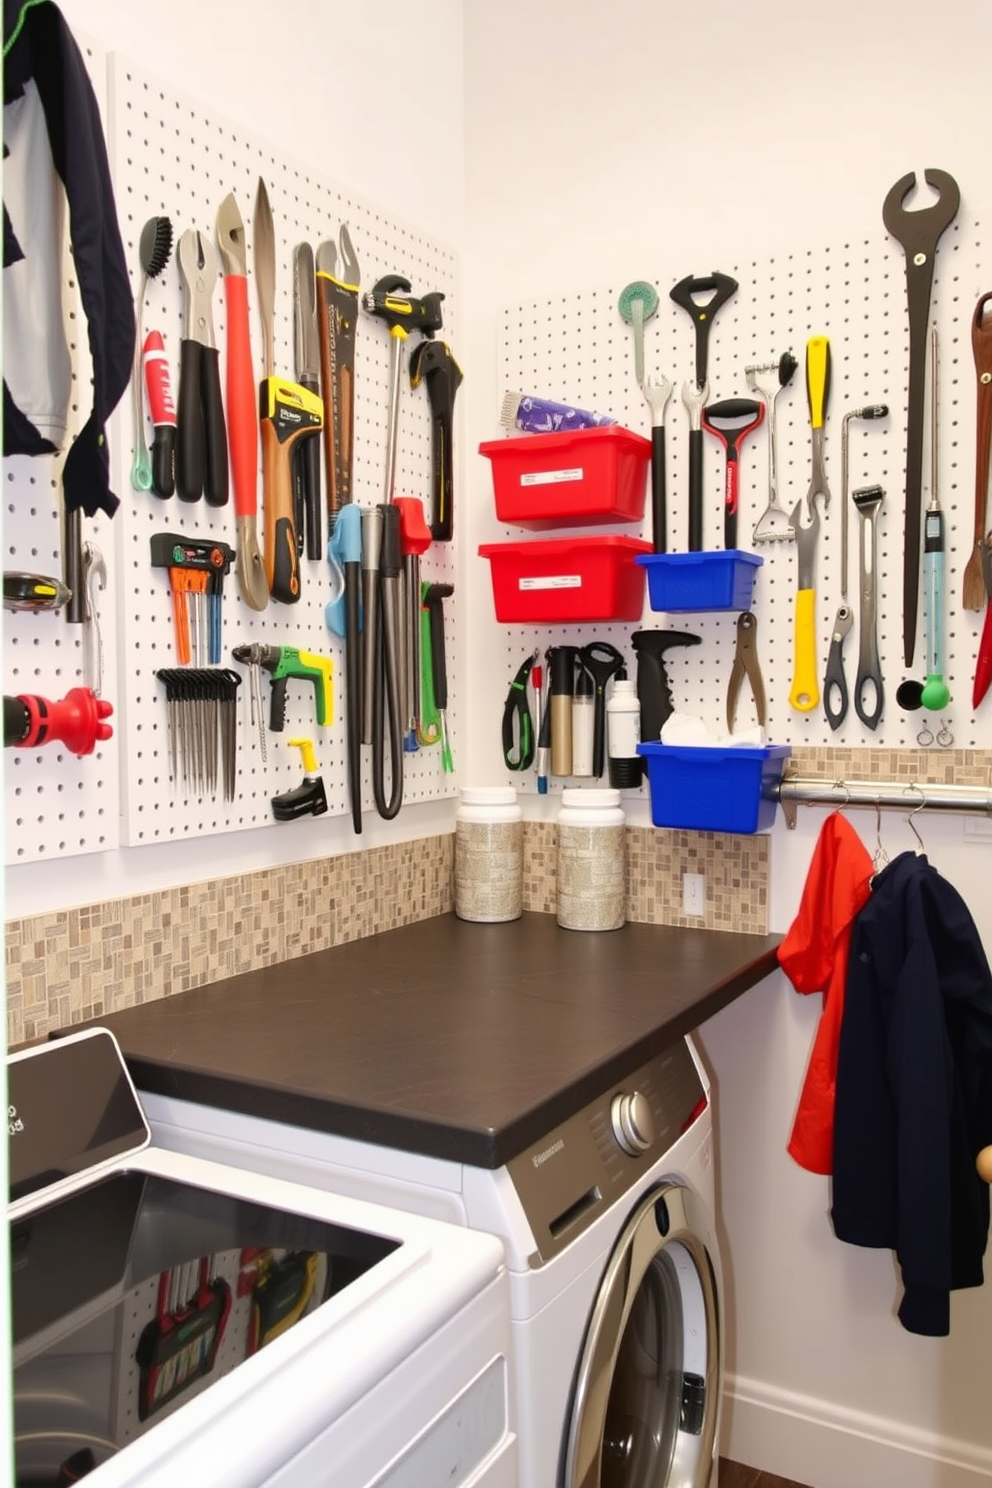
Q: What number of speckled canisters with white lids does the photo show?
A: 2